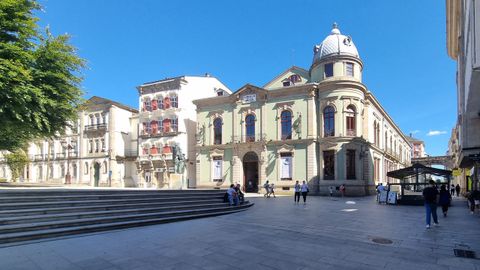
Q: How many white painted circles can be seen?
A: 2